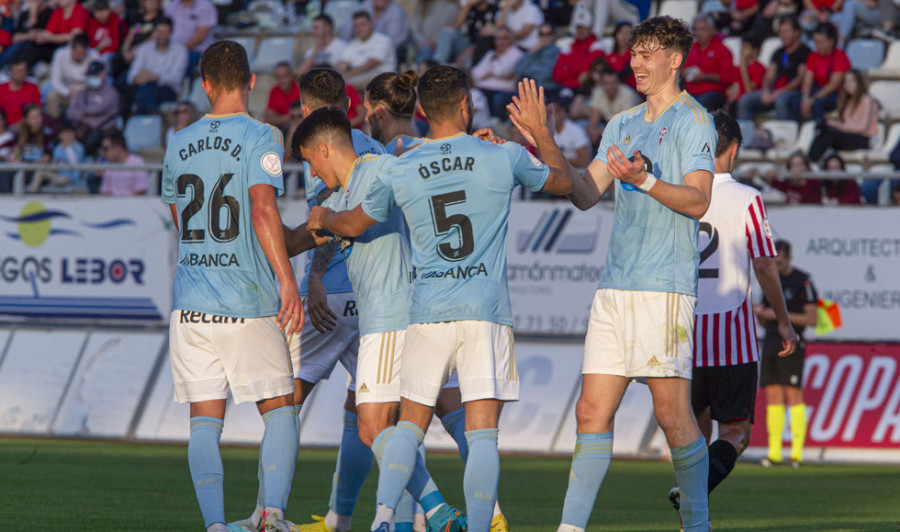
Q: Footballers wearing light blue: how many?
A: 6